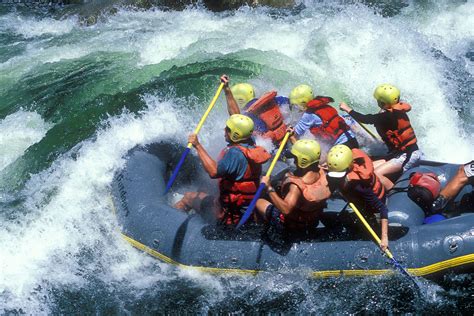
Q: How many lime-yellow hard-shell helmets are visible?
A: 6